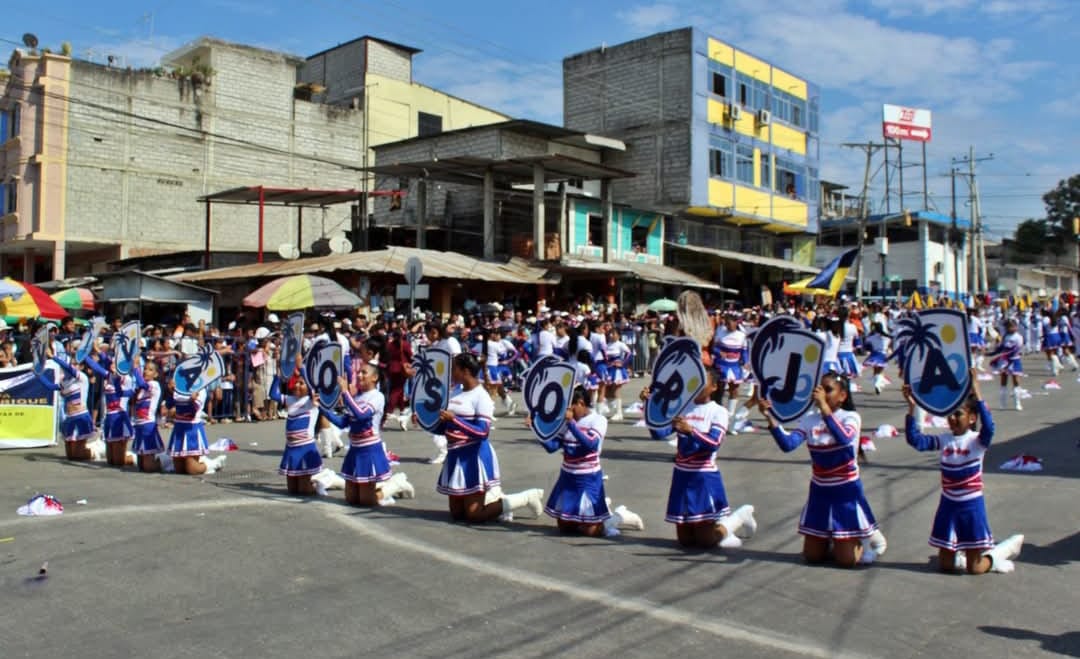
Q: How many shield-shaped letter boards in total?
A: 11